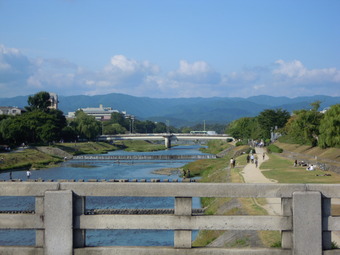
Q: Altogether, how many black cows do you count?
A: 0